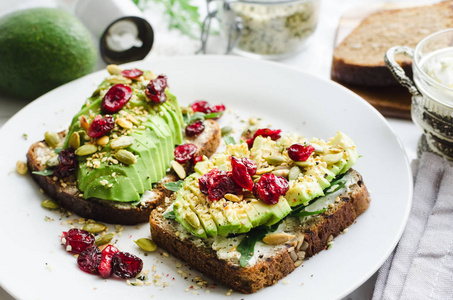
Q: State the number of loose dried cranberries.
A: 4